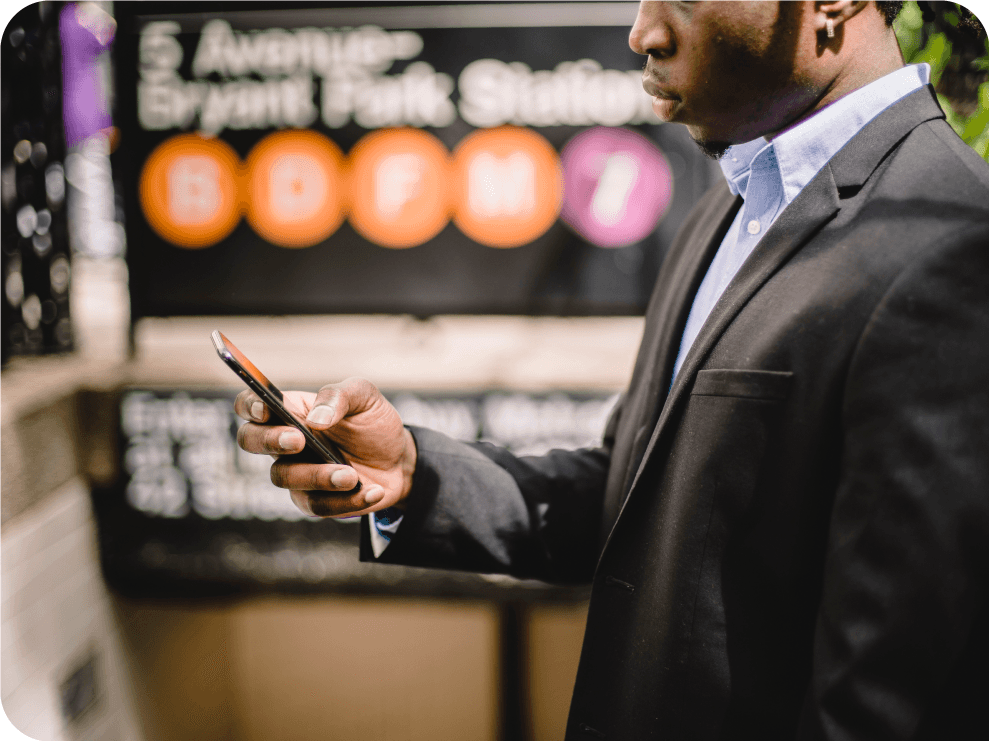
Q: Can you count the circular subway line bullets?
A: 5